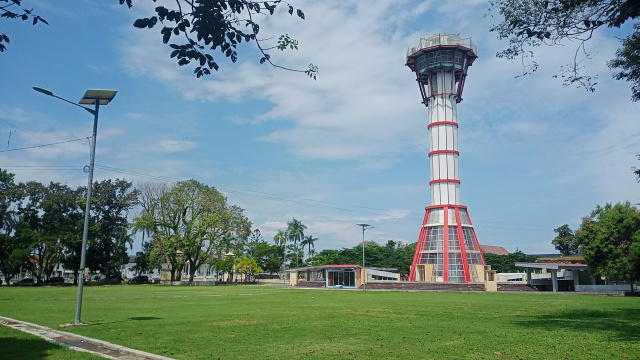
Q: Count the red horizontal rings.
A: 4